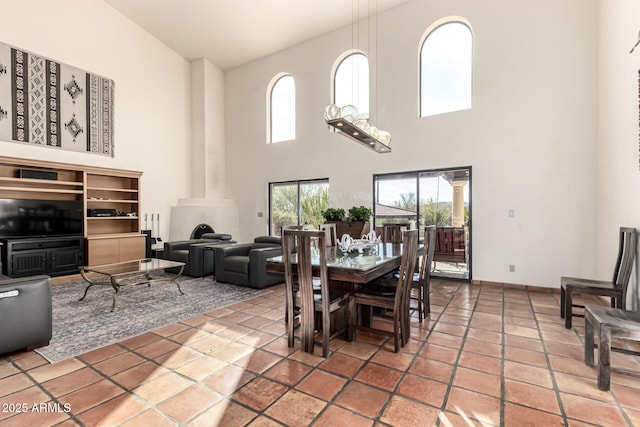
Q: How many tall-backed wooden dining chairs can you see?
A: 8